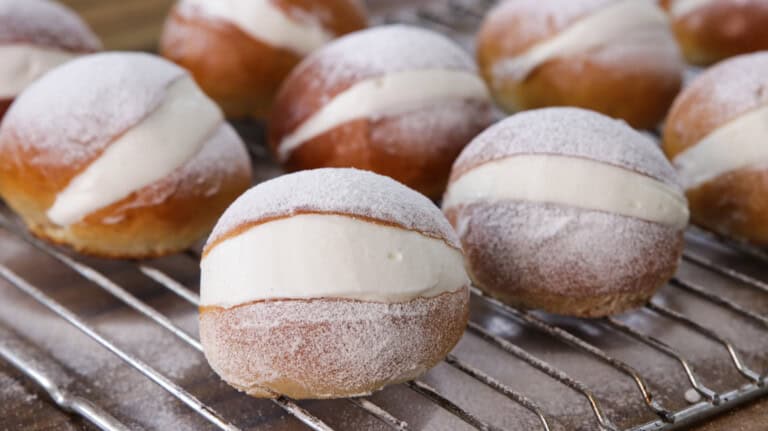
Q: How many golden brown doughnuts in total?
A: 9